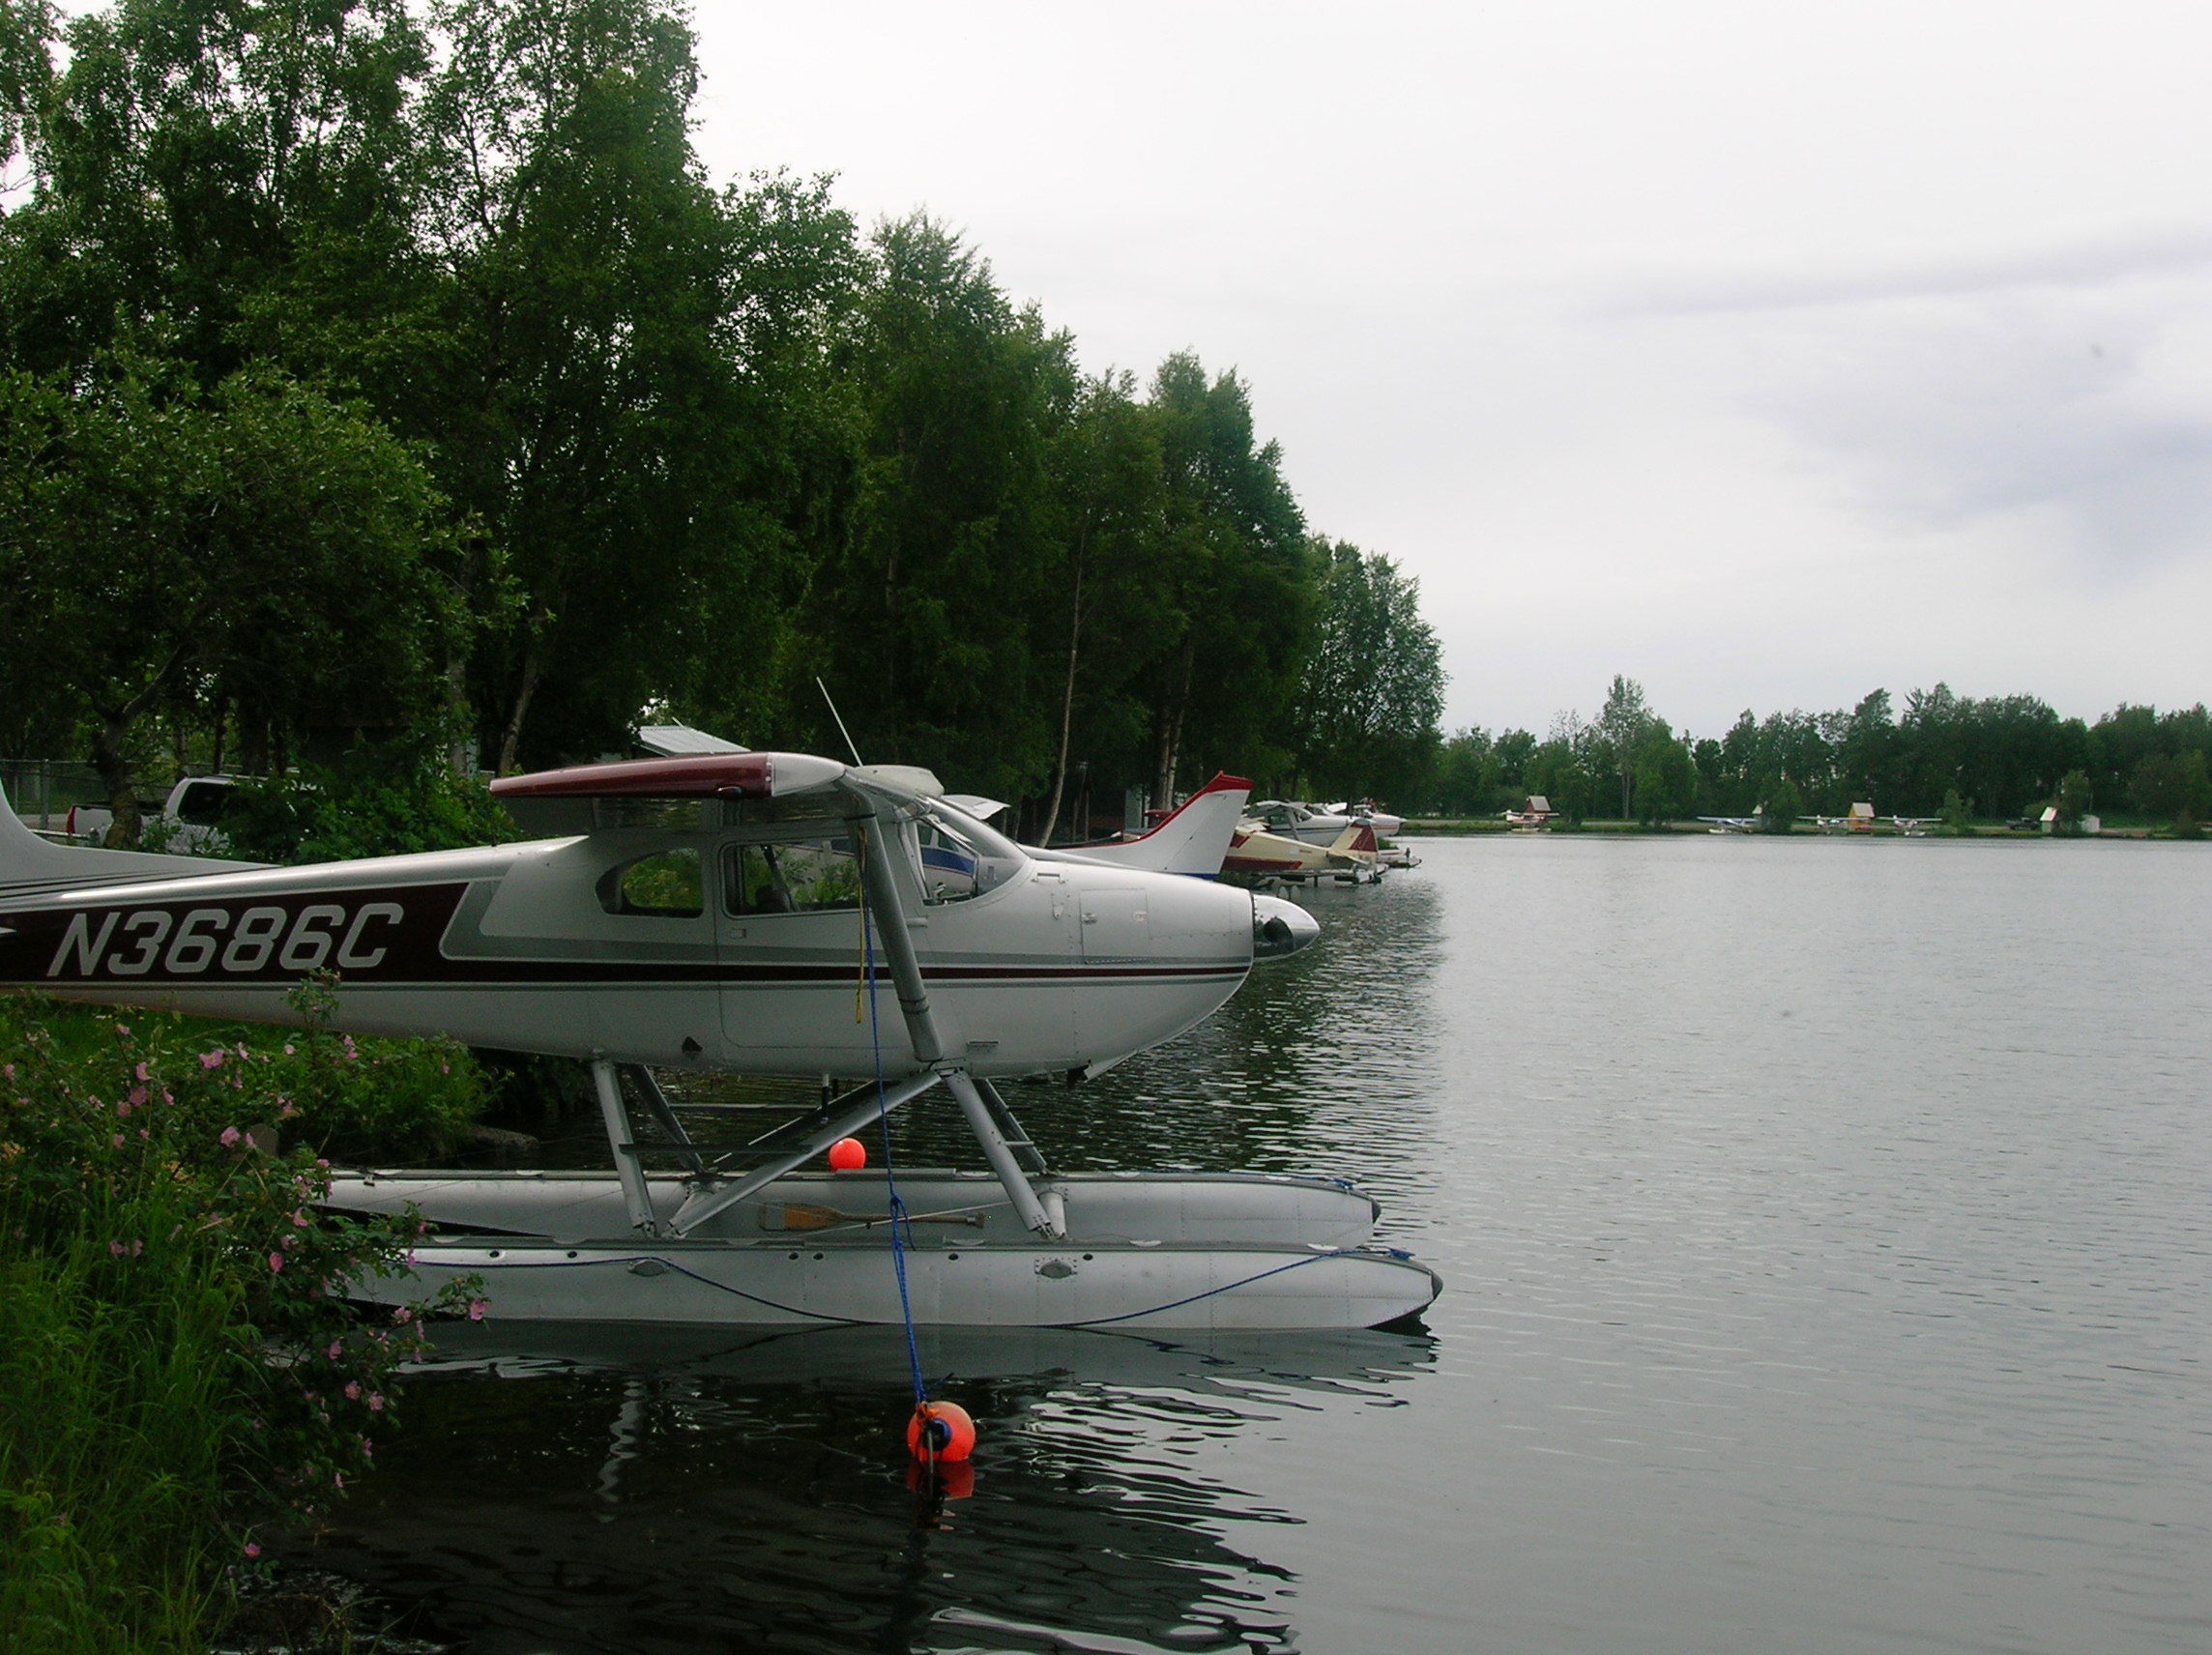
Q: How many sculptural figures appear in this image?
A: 0